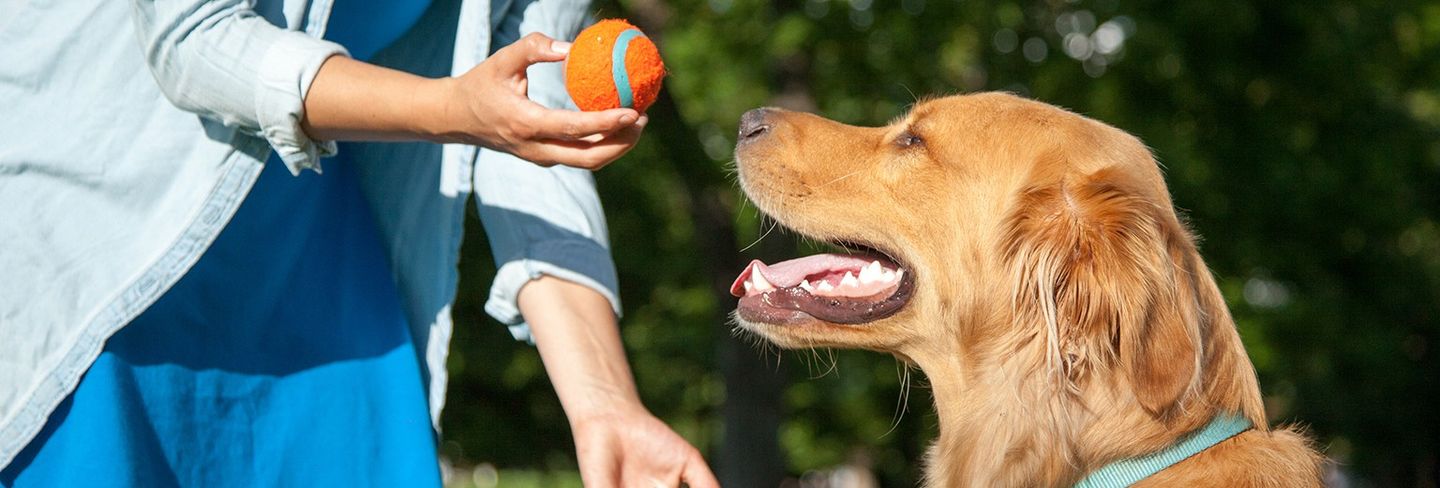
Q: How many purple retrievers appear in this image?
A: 0